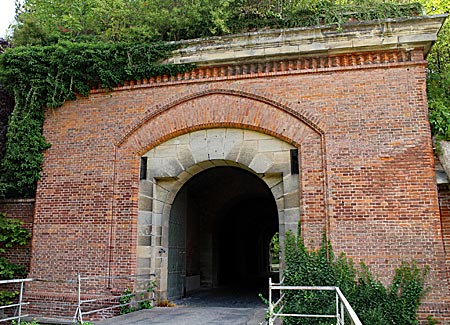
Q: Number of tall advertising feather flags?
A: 0